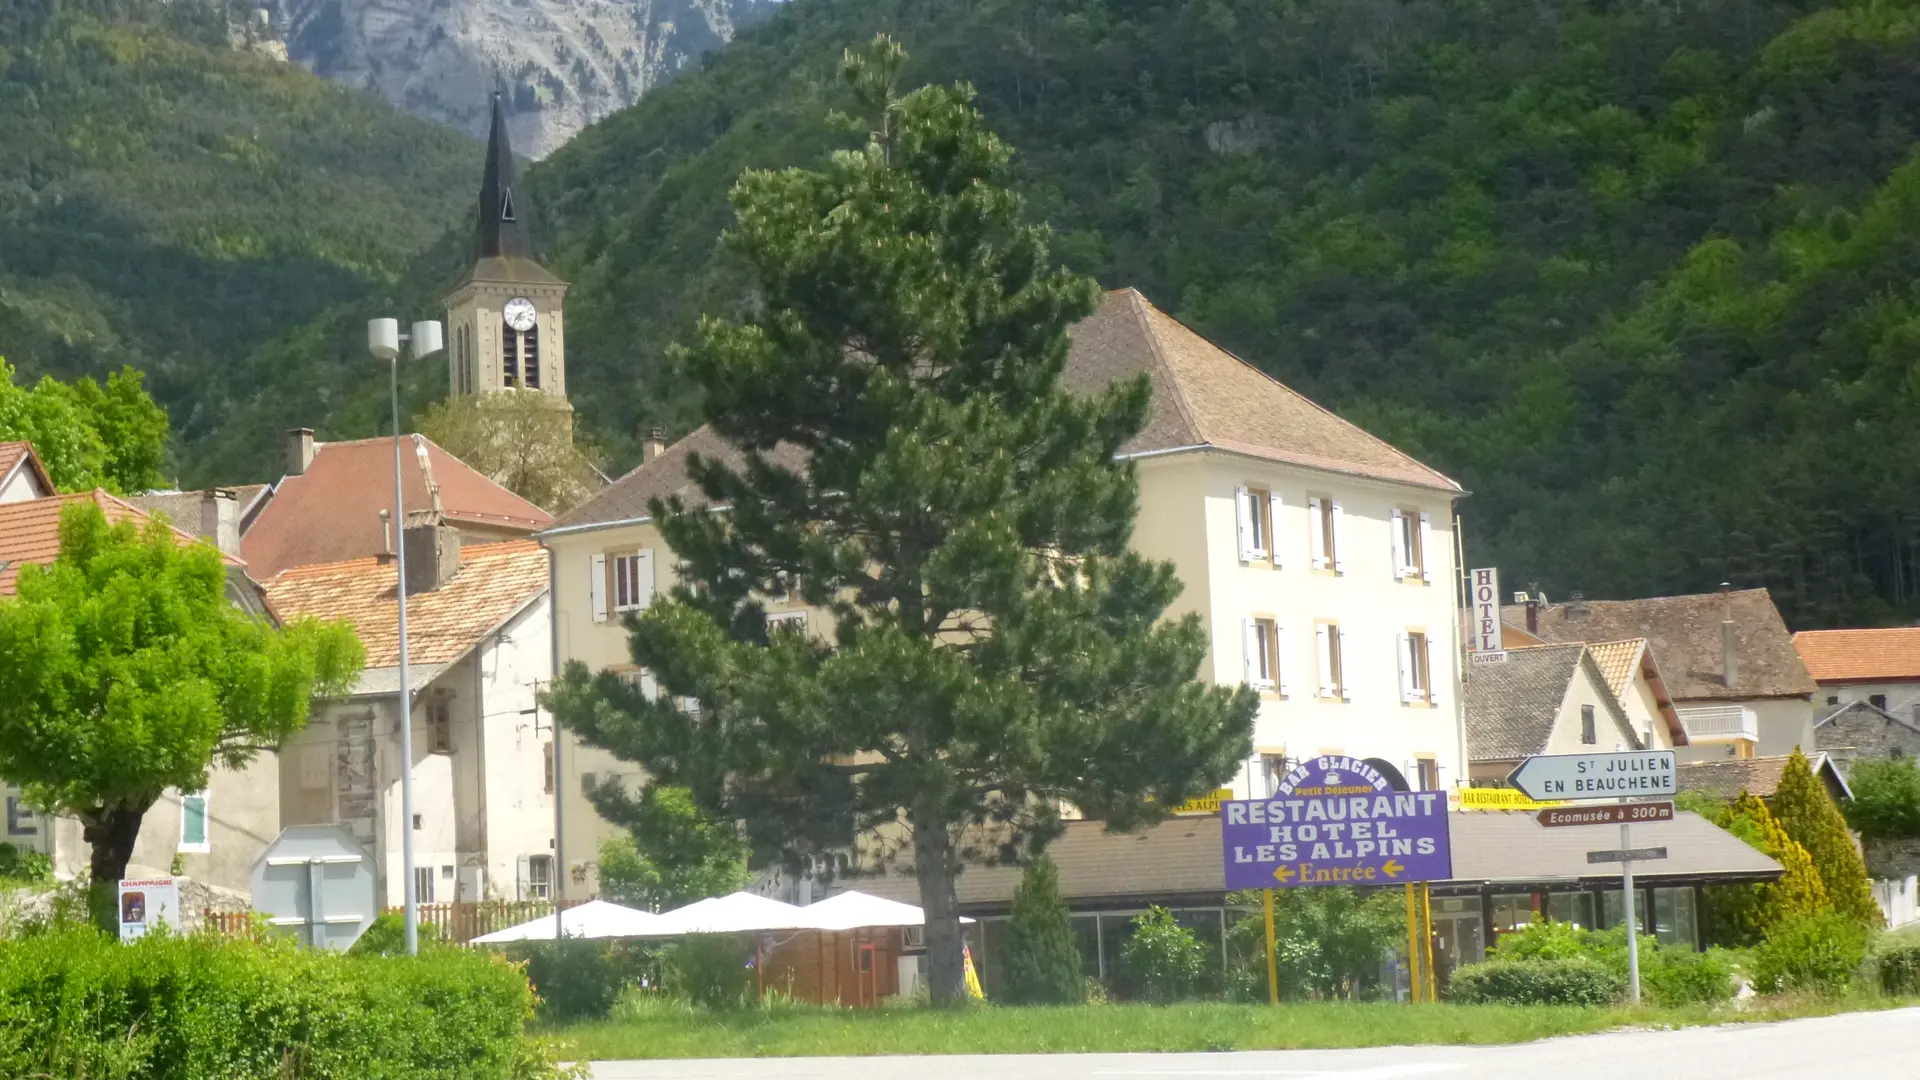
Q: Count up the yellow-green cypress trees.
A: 2